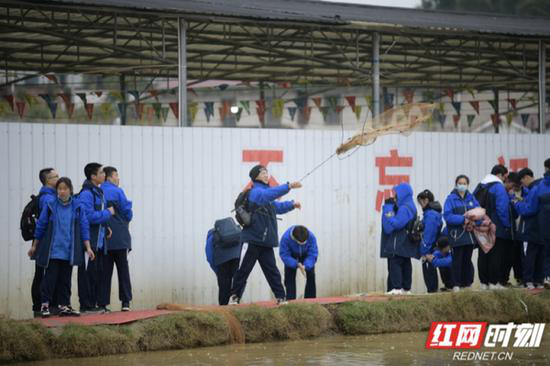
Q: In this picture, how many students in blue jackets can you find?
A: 15